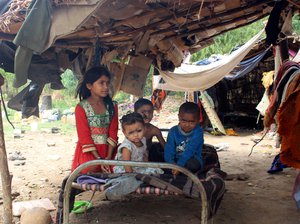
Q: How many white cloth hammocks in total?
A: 1